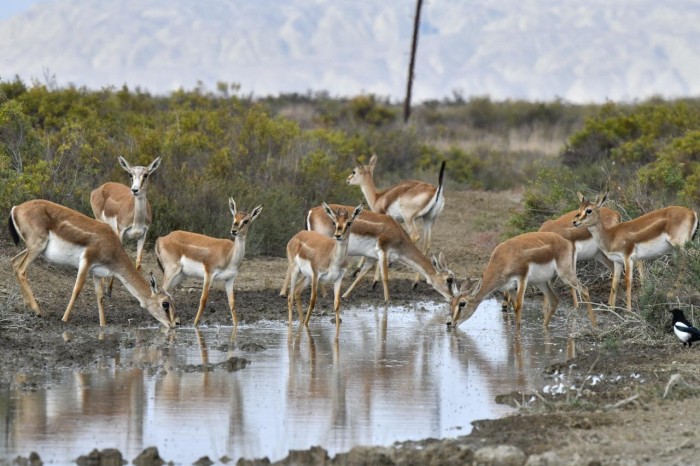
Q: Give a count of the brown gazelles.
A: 9